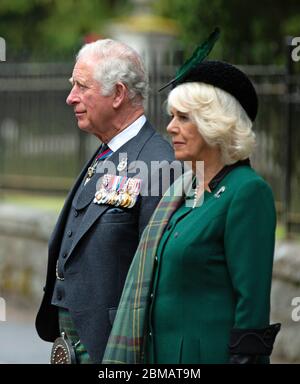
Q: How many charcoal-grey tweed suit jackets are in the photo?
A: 1